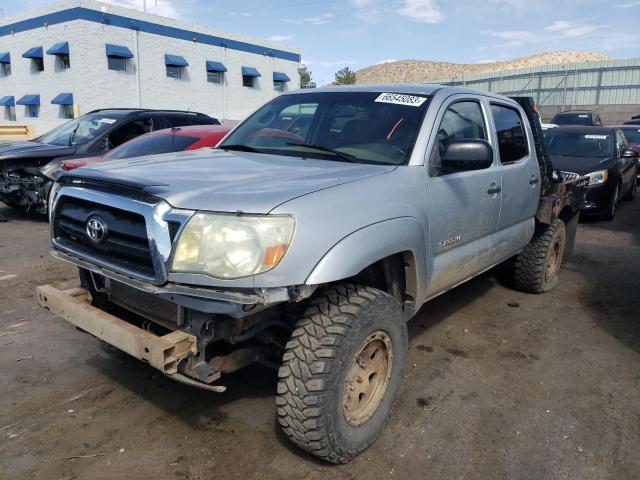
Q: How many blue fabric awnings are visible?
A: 11